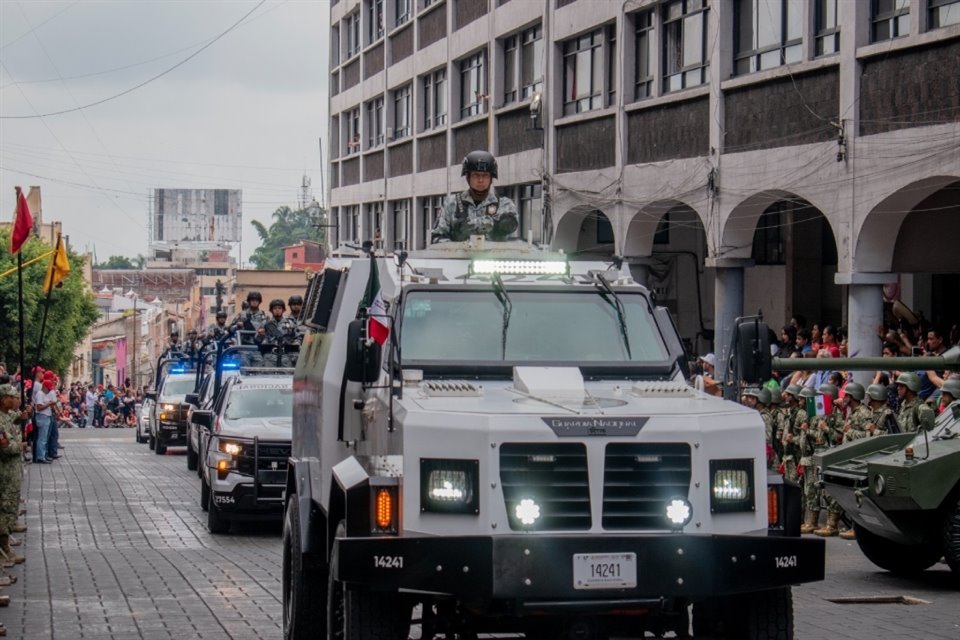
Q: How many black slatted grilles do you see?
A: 2